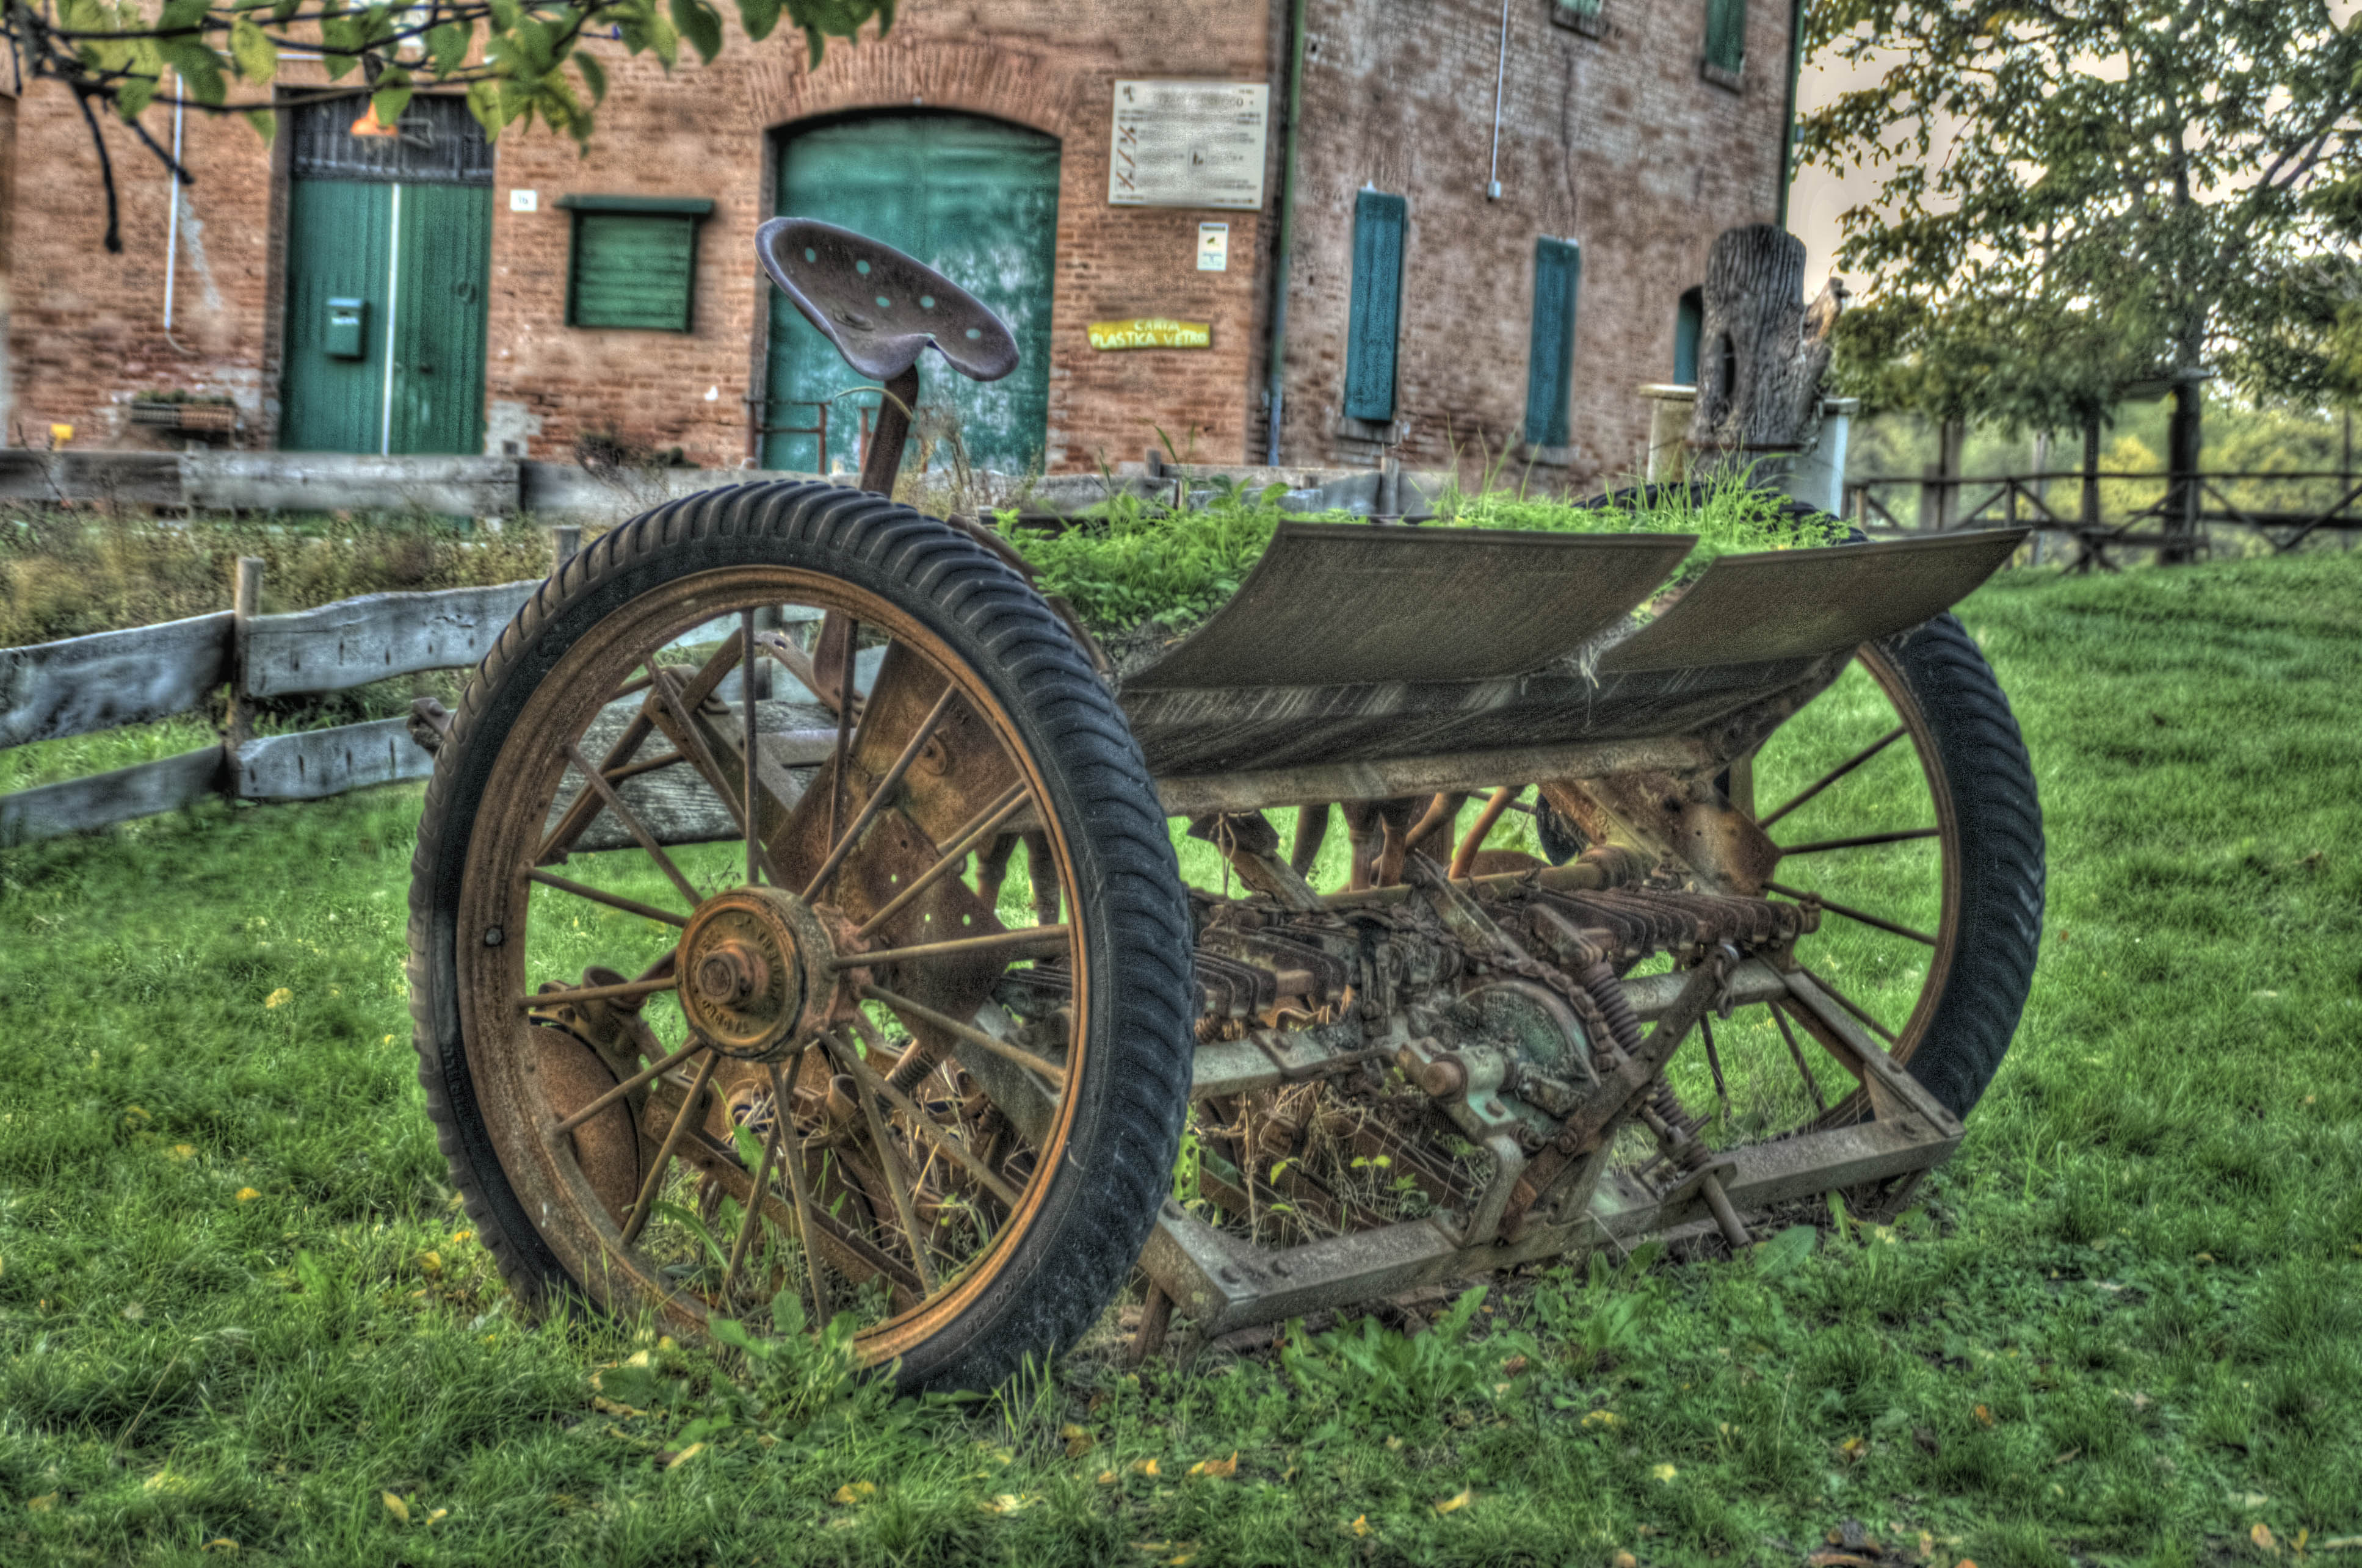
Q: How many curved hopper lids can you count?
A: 2